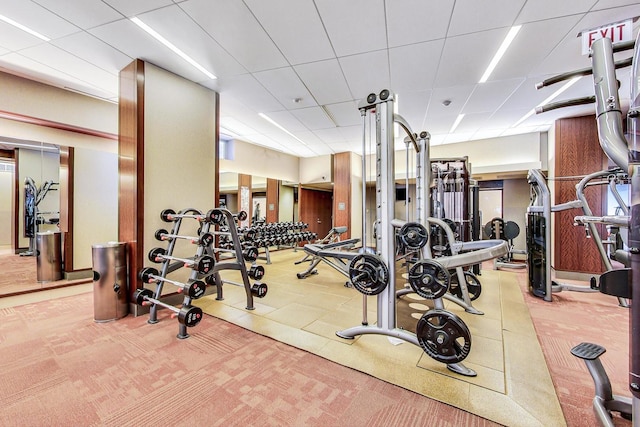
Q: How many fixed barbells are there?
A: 10